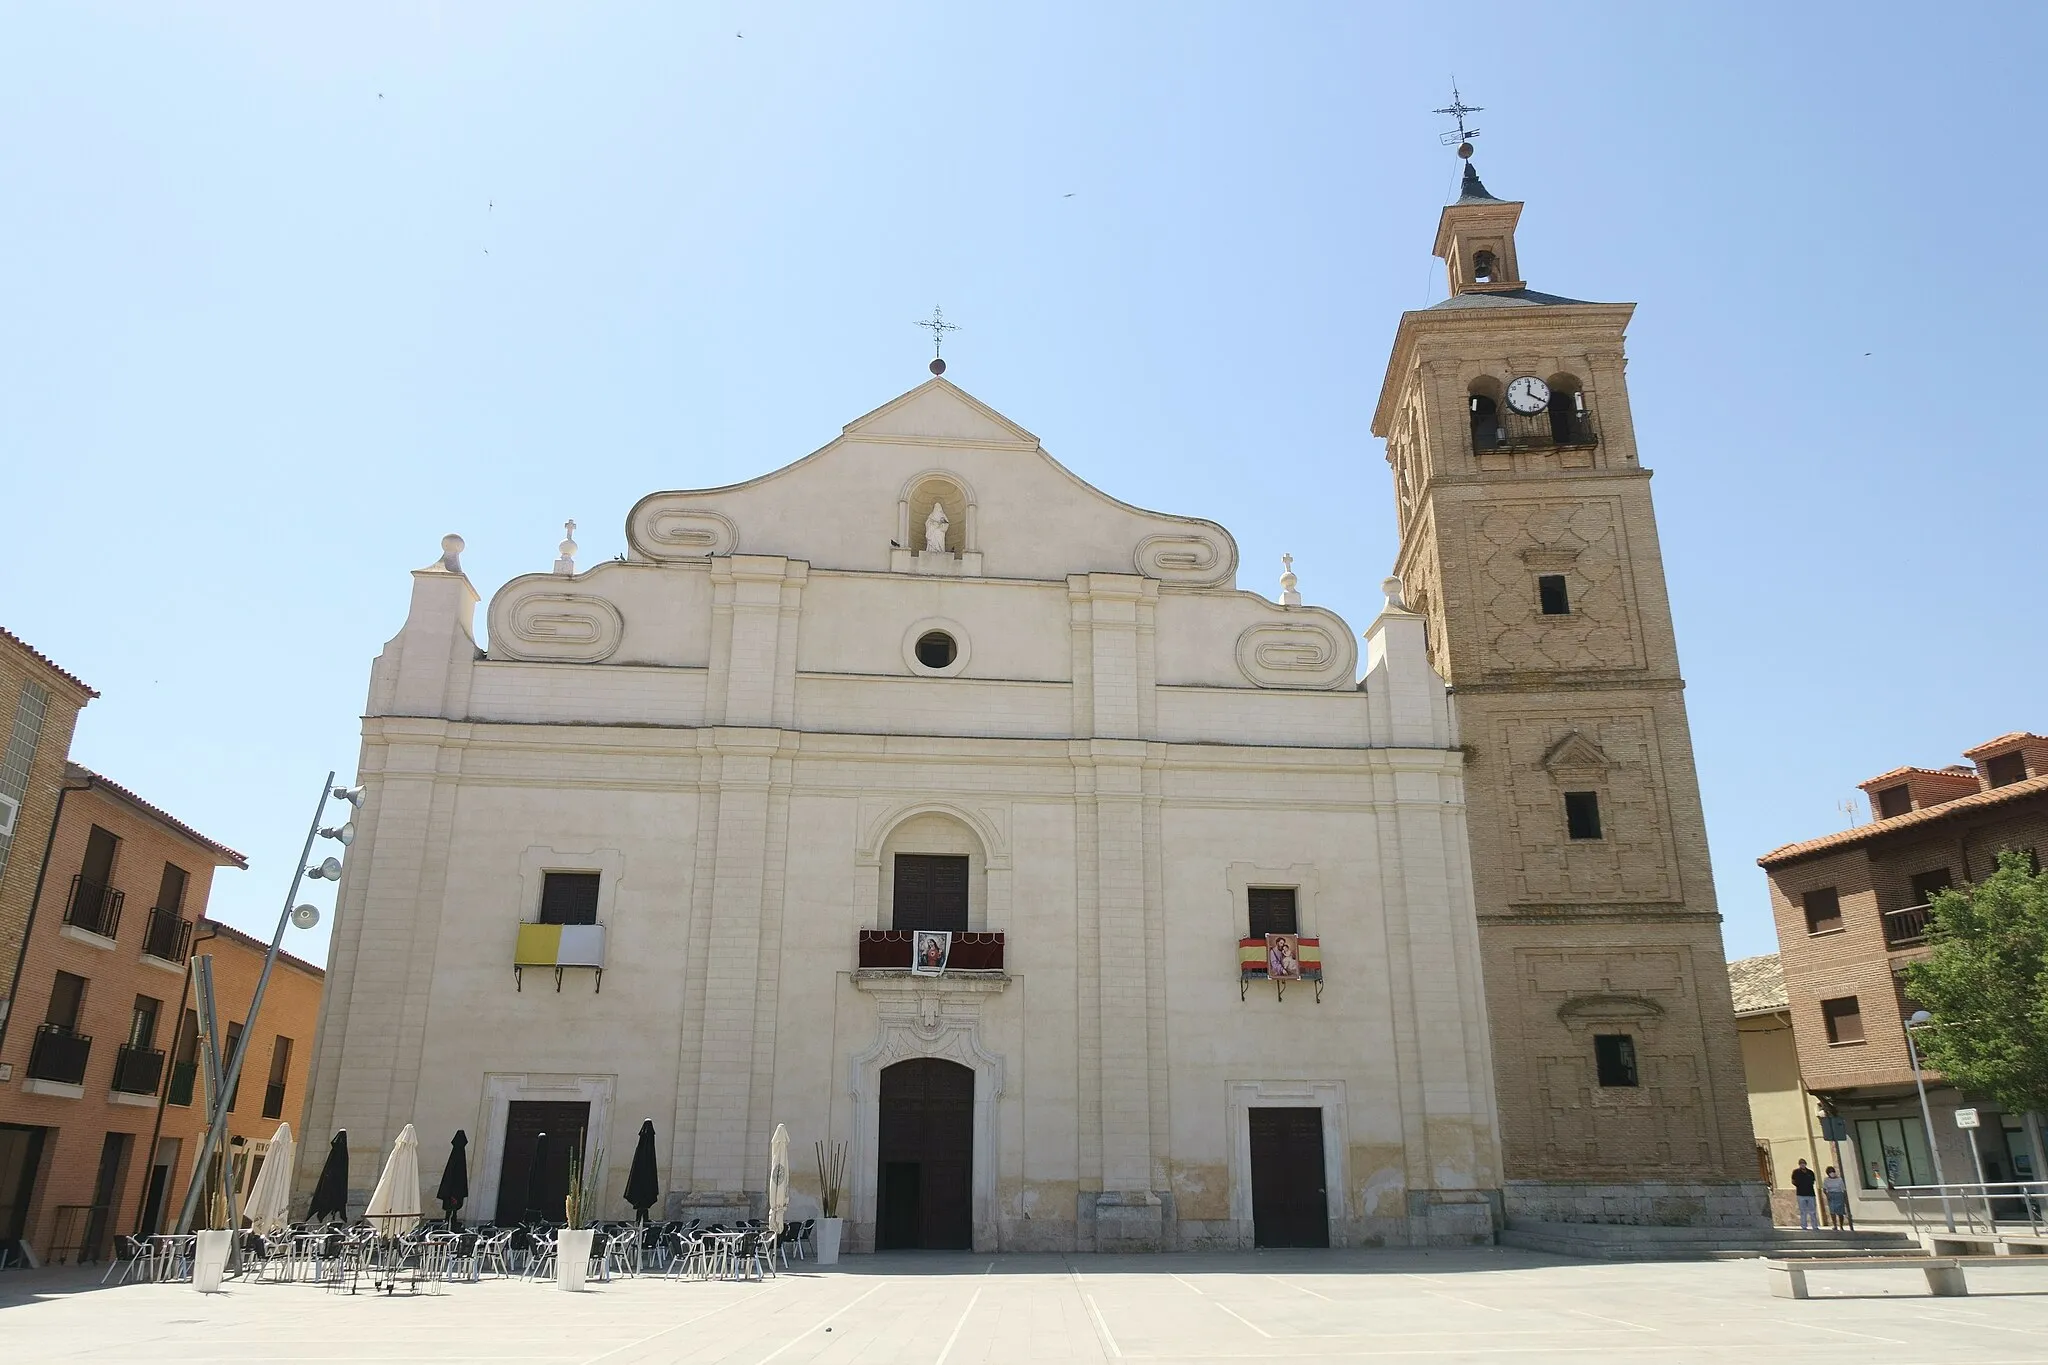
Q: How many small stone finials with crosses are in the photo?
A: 2